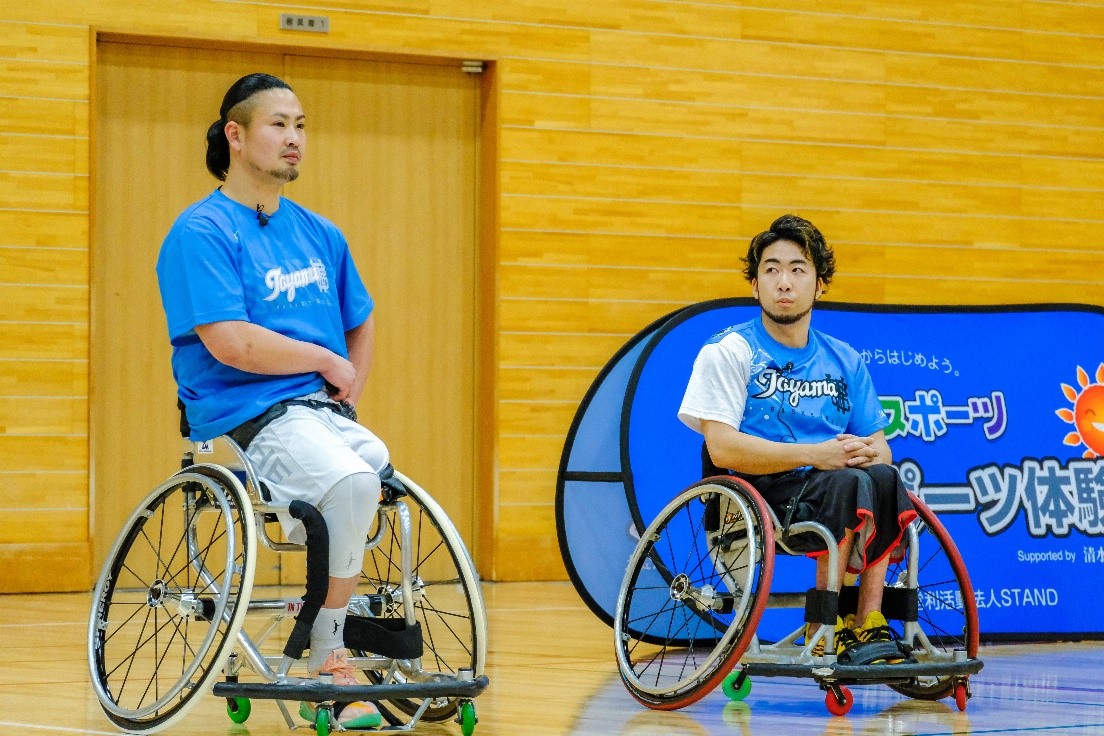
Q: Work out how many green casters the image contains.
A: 4